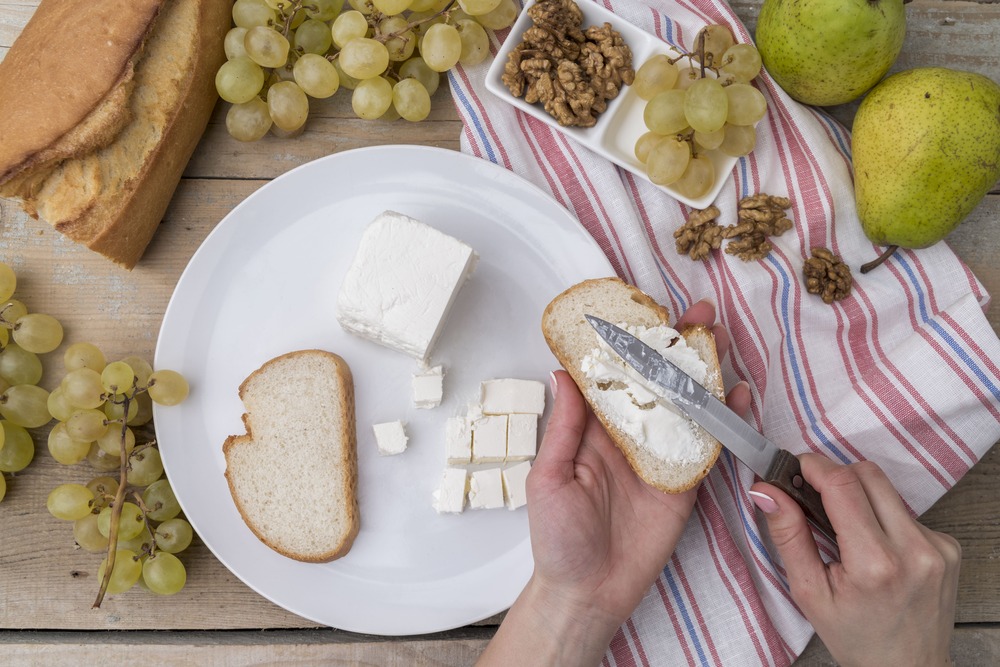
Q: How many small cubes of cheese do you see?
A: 8